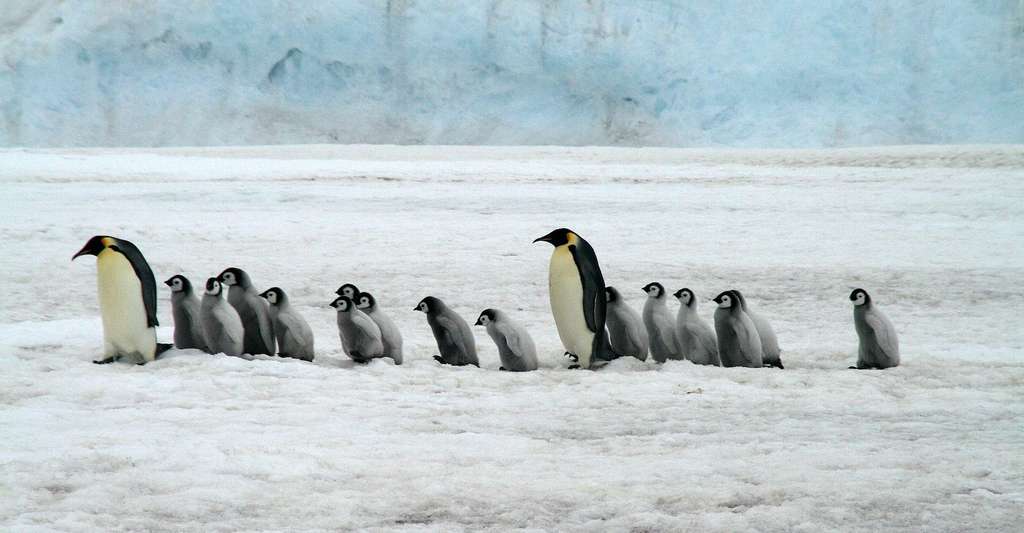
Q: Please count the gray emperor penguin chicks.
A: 15